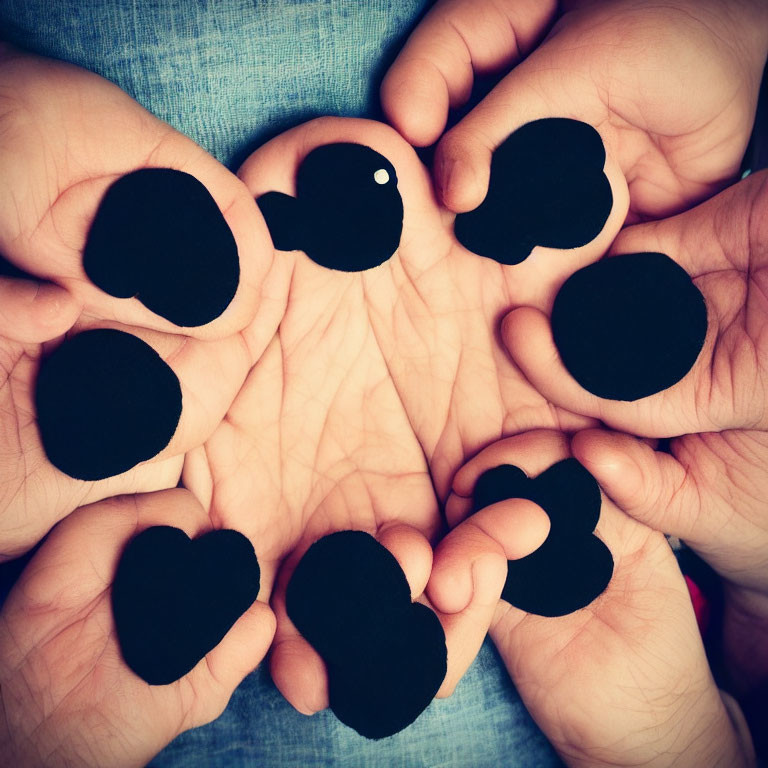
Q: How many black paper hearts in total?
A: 1